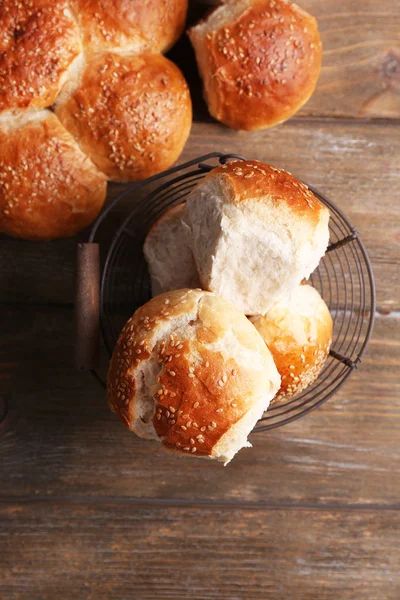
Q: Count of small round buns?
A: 9